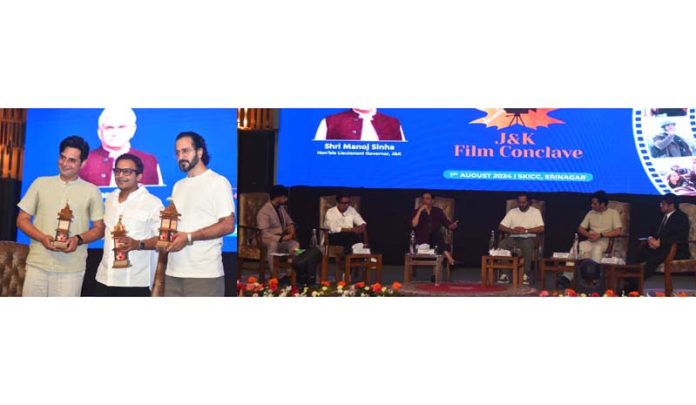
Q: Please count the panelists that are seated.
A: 6